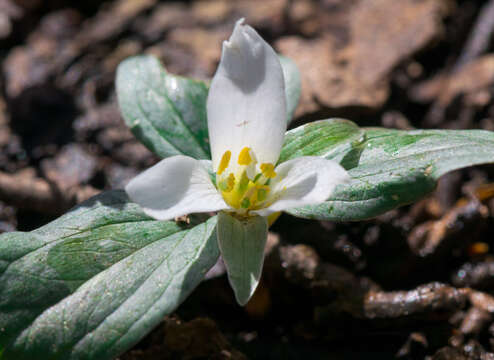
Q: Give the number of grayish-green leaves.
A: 3